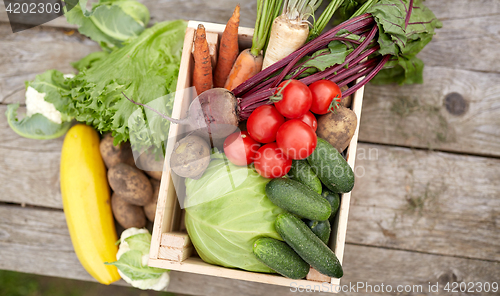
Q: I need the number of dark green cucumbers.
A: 7